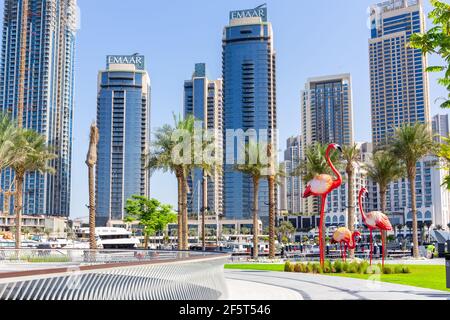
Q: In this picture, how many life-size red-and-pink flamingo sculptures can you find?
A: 3